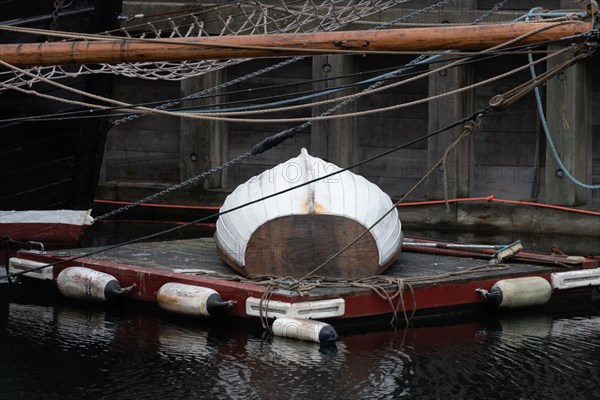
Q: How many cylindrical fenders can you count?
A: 4